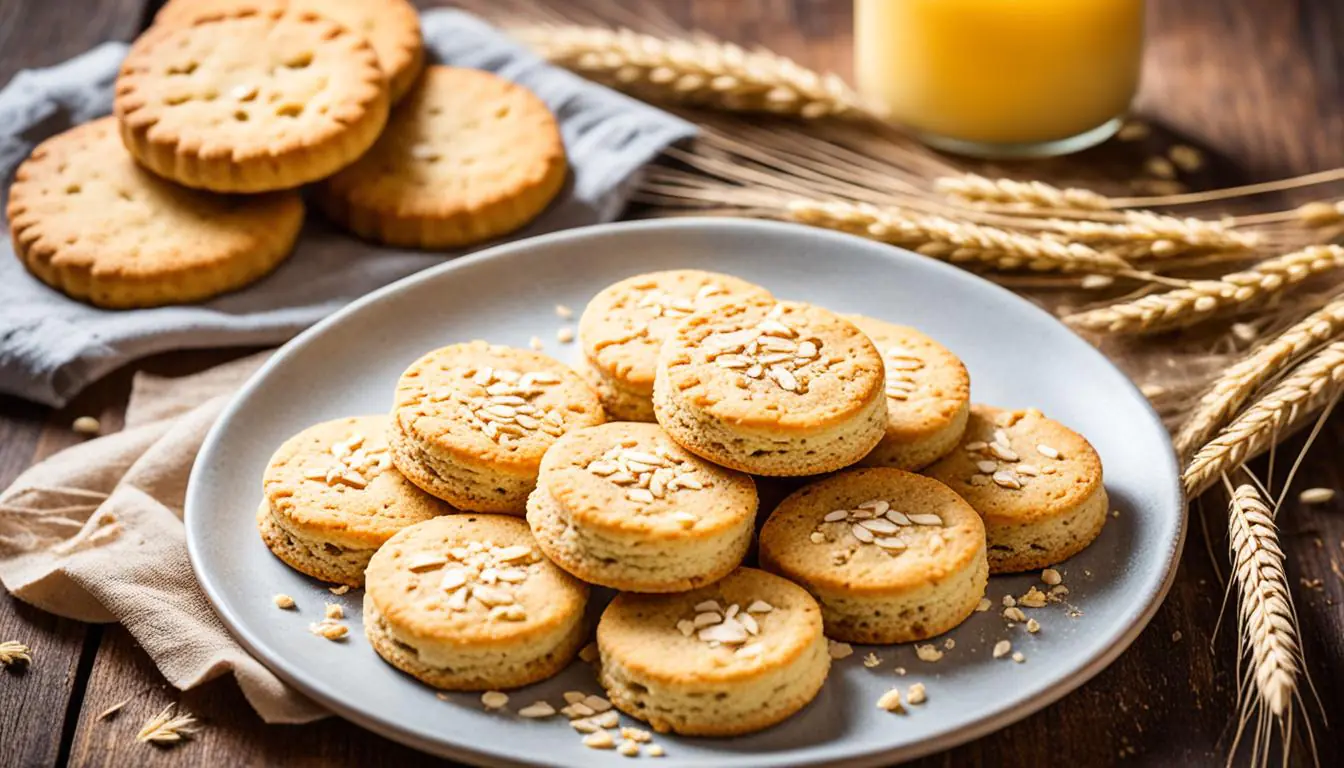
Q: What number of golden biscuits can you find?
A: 14